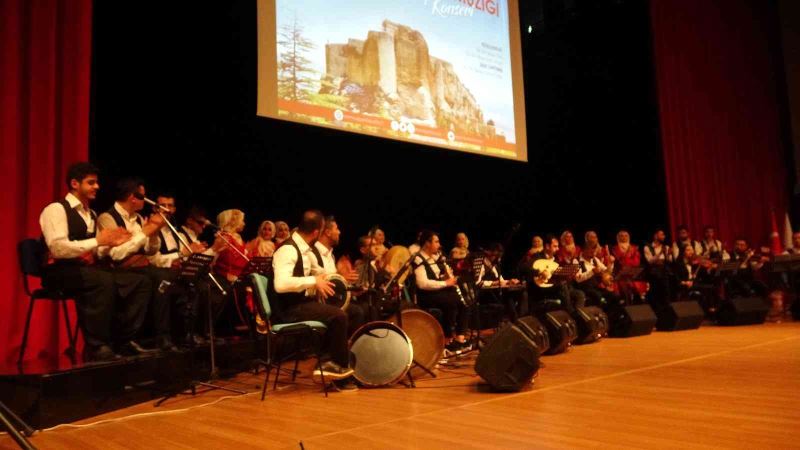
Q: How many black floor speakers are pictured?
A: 7